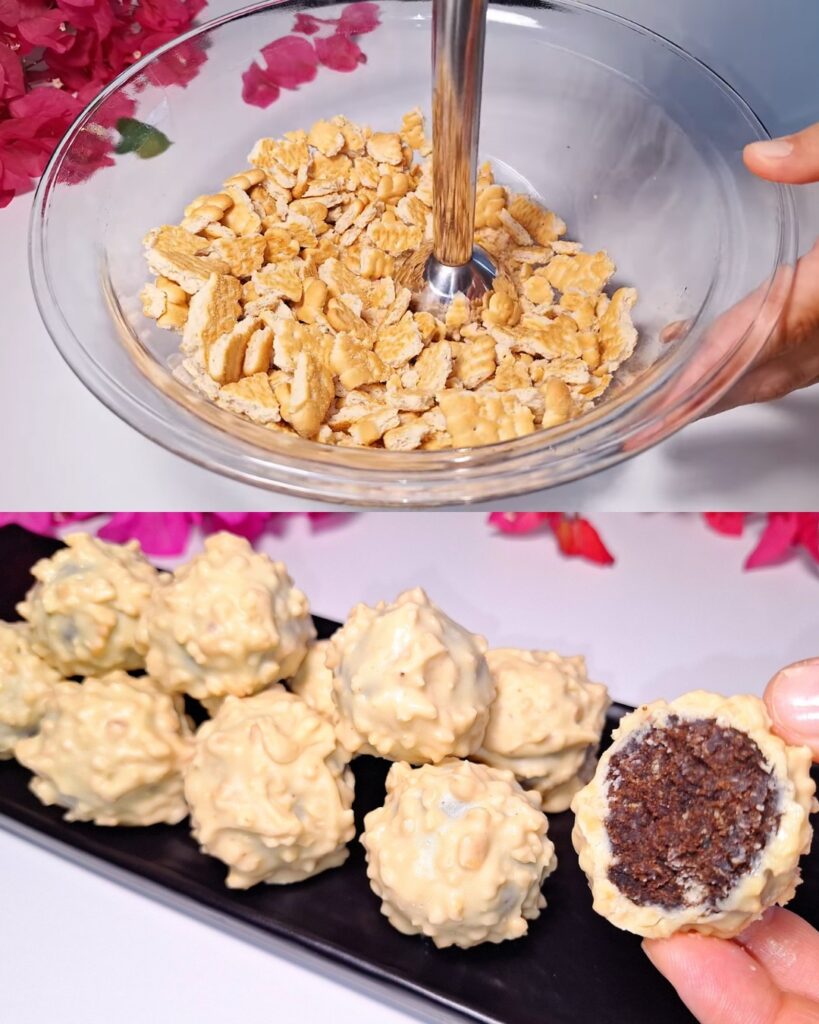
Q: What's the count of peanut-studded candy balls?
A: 10